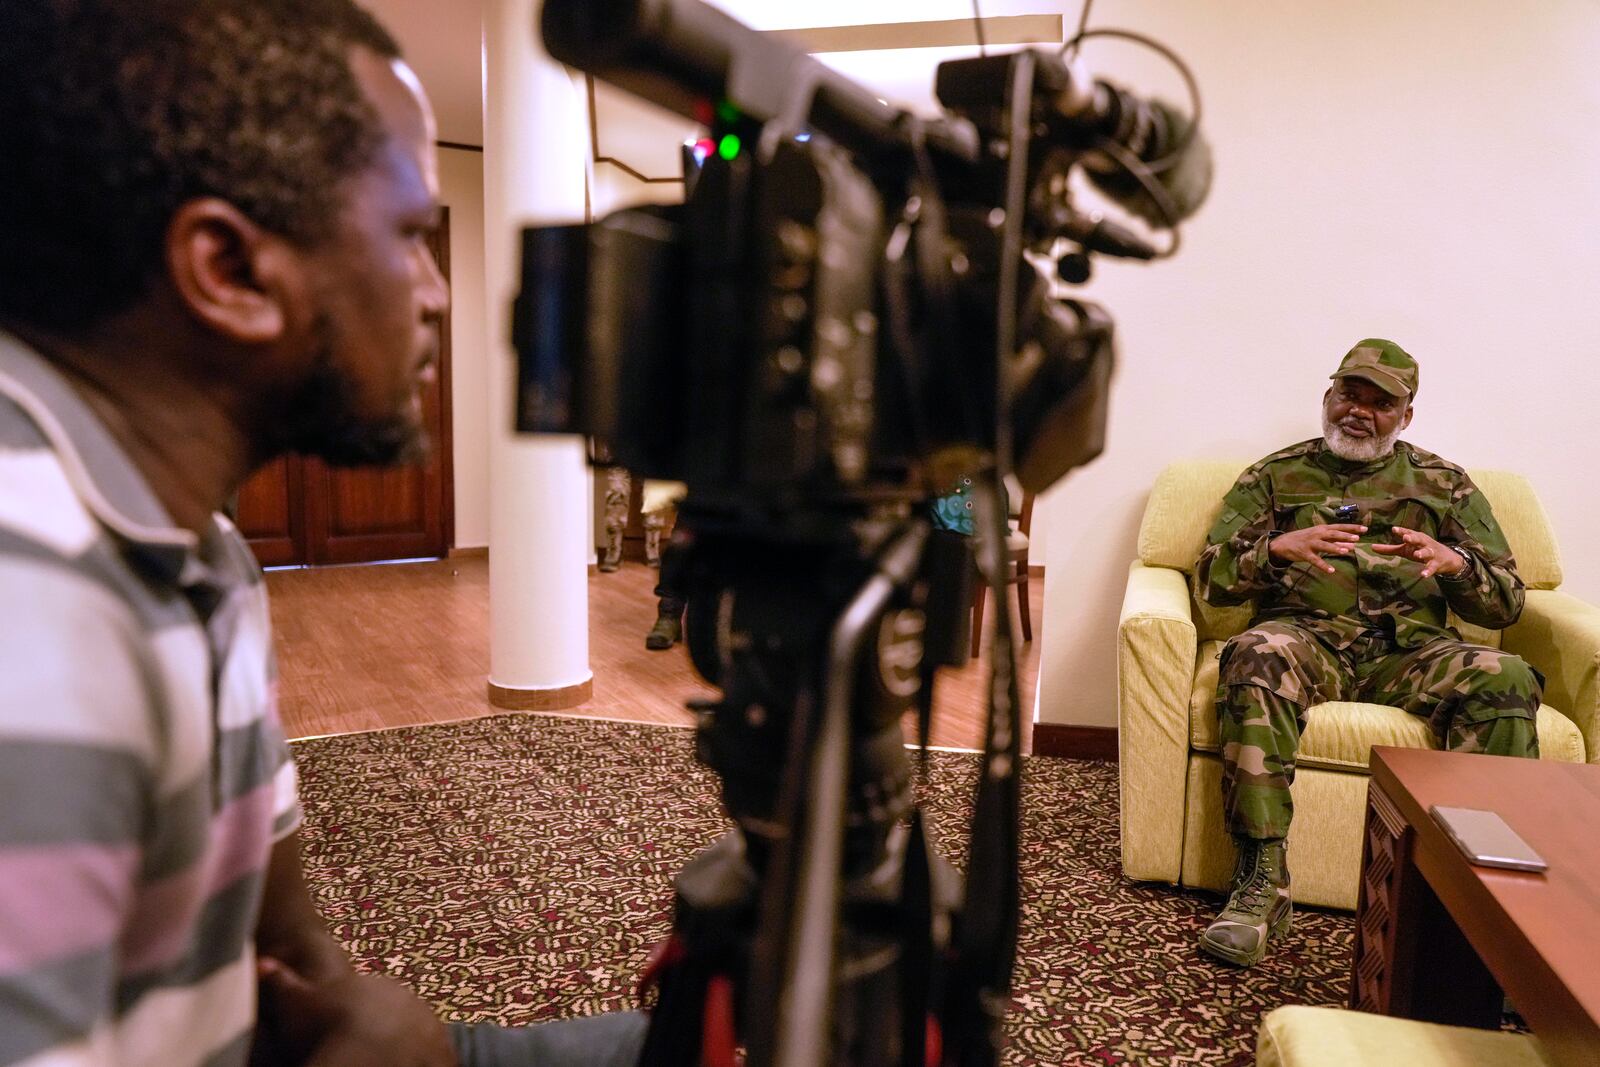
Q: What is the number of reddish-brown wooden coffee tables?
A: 1